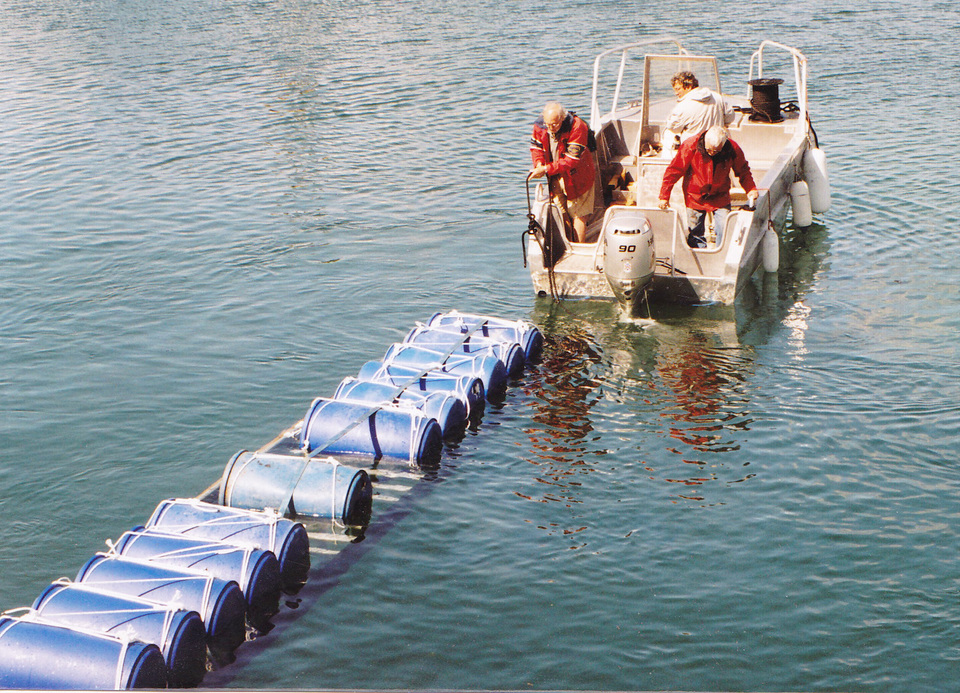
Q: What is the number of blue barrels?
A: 12